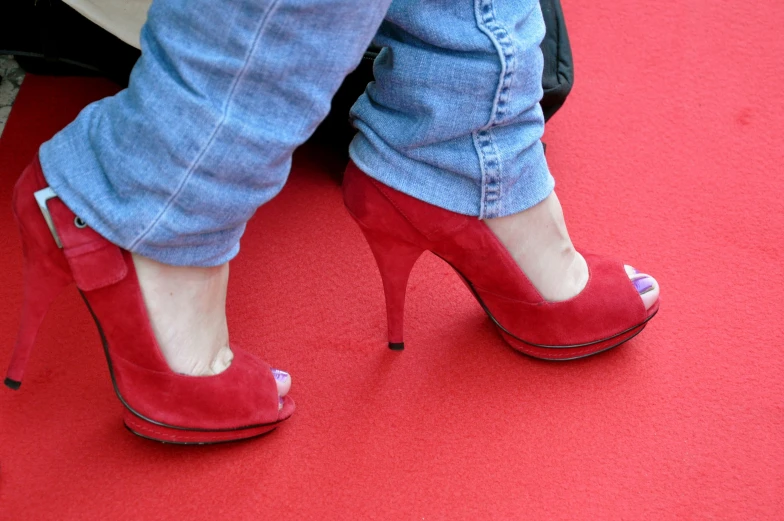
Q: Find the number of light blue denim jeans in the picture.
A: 1